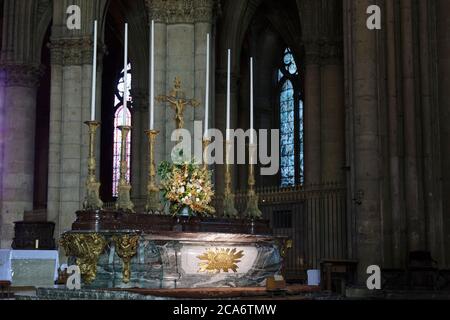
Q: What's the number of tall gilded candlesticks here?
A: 6